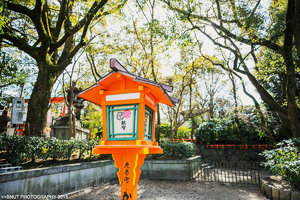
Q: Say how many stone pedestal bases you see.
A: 1